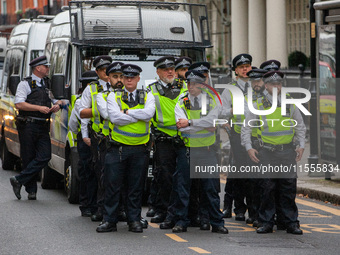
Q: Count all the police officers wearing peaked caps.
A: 12